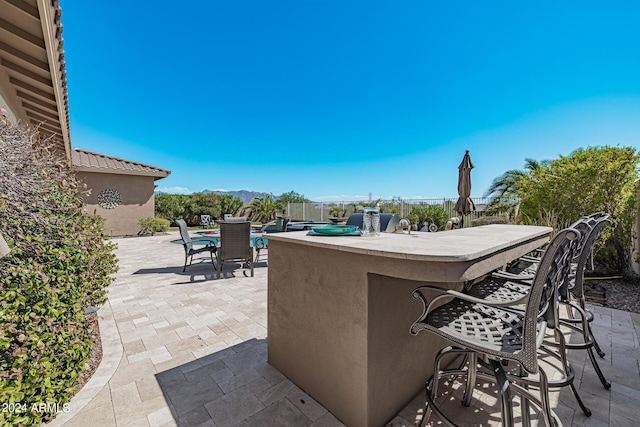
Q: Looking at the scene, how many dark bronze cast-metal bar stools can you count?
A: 4